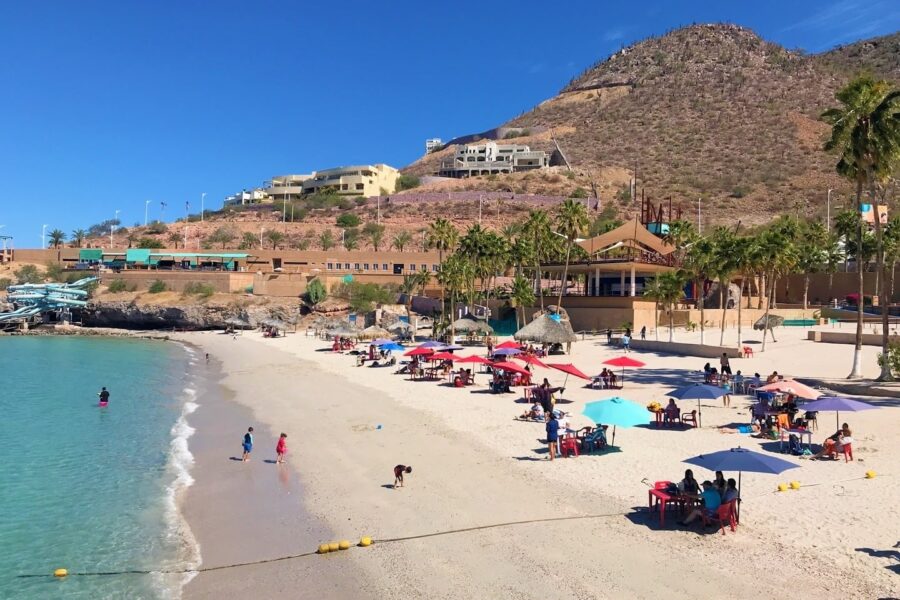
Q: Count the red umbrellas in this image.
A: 8